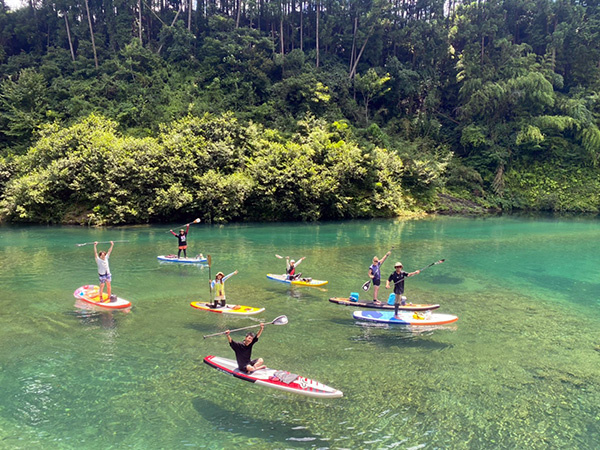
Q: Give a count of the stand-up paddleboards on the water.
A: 7